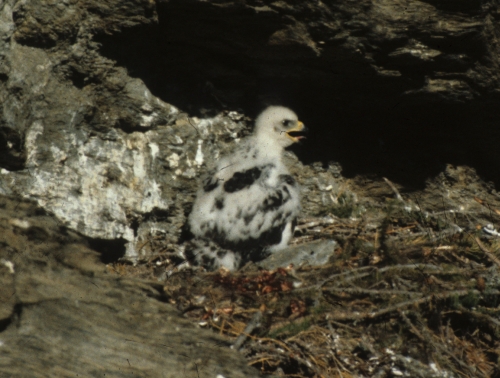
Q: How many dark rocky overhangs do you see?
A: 1